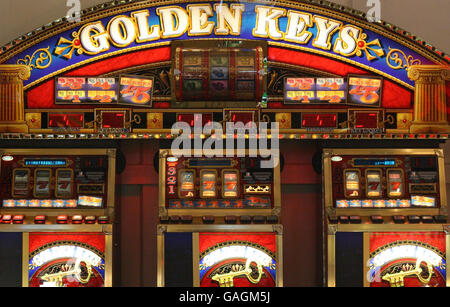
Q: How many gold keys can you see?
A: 3